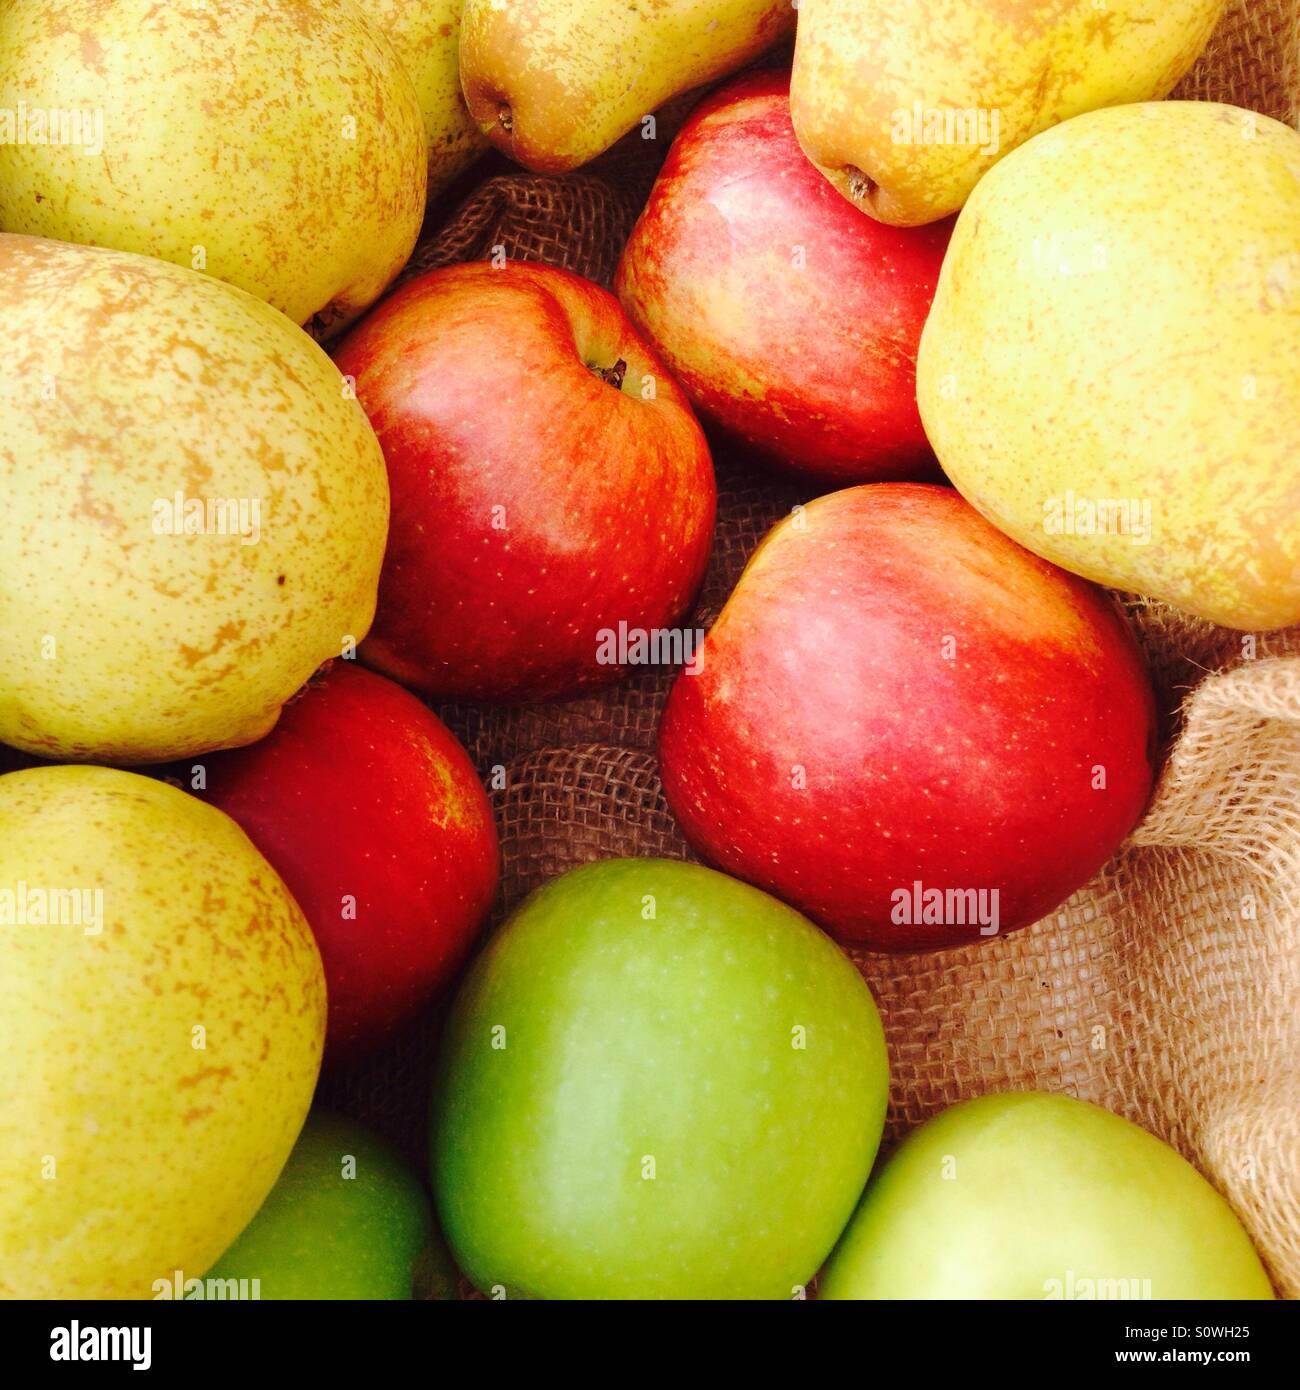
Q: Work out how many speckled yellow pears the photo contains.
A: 7